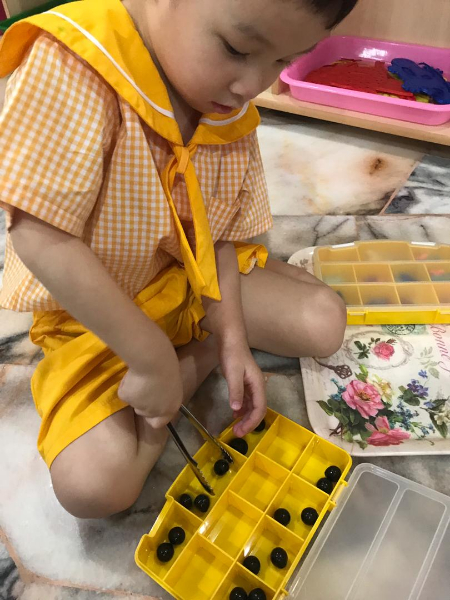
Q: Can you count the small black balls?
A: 15